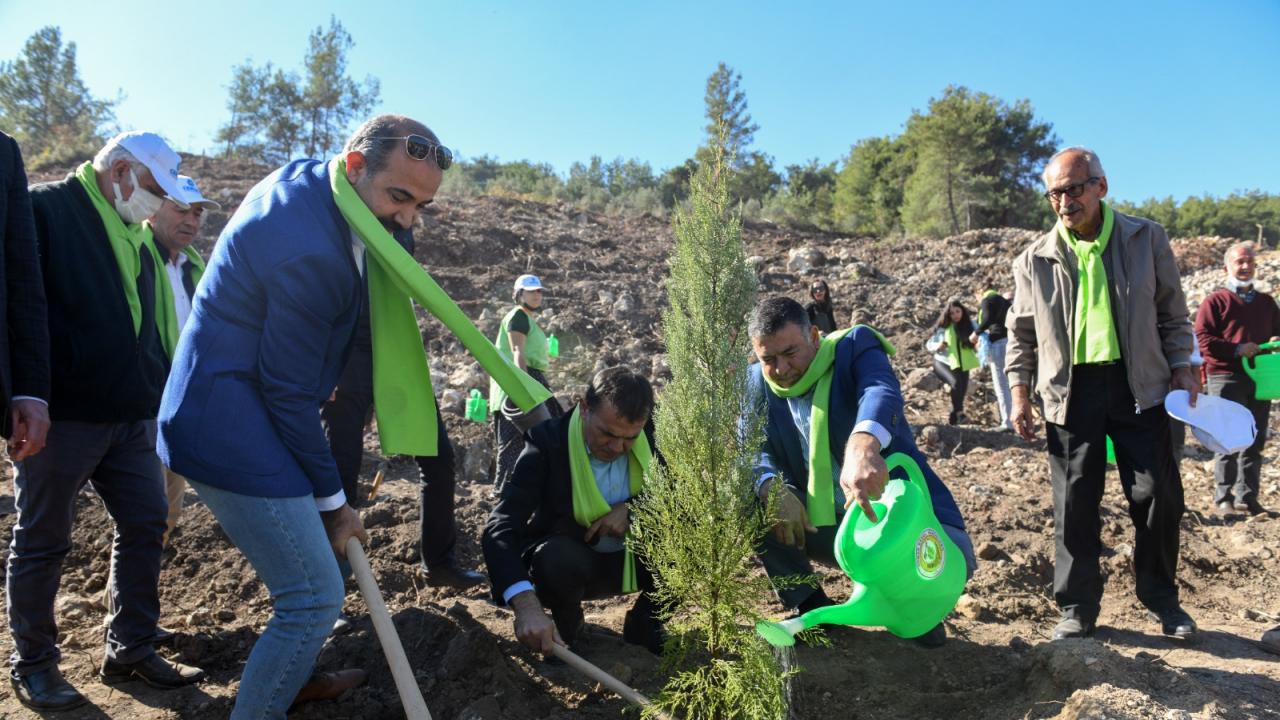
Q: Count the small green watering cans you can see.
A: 2